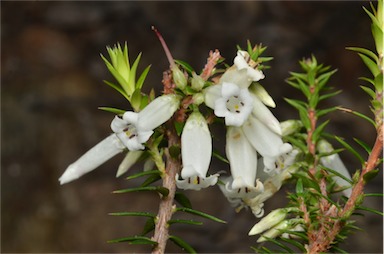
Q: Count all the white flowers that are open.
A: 6